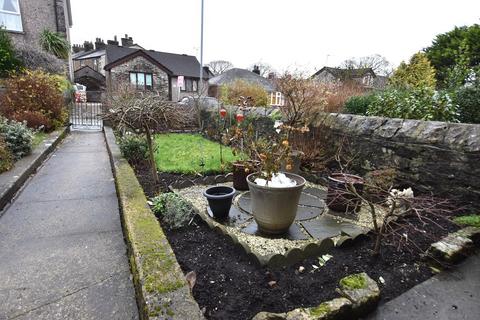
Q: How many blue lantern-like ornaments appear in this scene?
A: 0